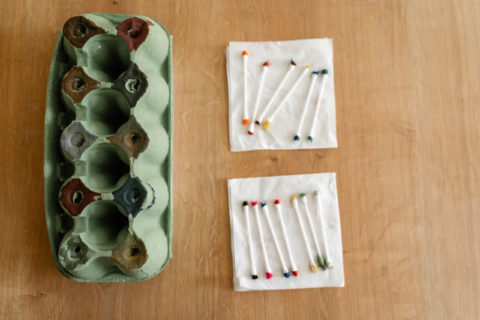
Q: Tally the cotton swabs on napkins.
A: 13